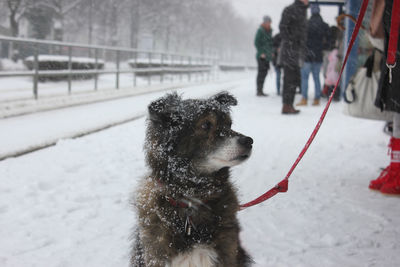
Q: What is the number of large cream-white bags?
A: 1